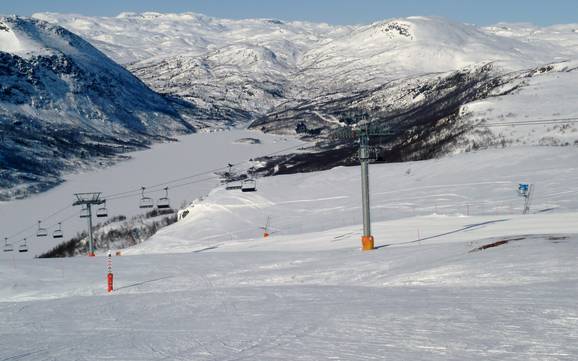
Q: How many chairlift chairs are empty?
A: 10